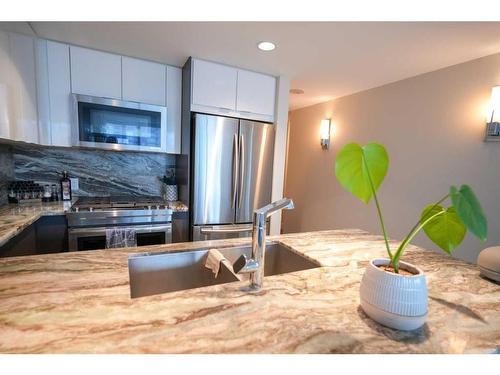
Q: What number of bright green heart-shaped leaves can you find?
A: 3